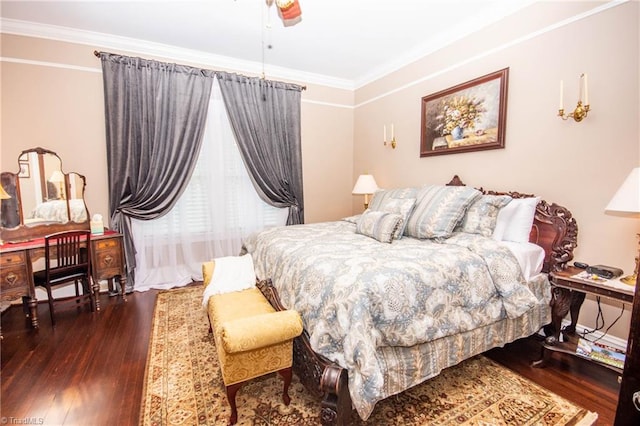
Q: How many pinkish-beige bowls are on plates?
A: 0